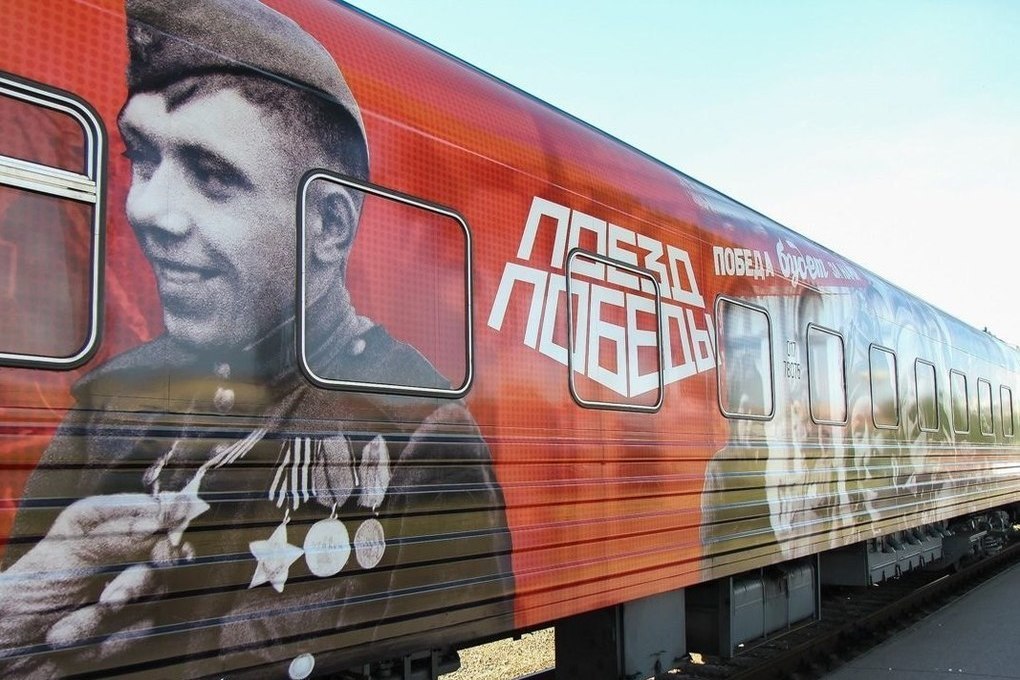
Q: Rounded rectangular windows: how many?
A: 10